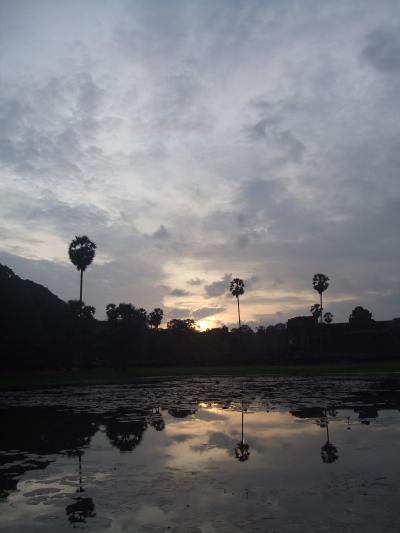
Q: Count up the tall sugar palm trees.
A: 3